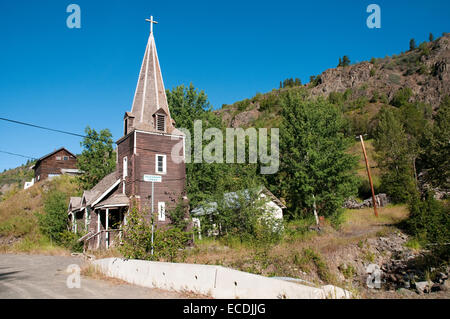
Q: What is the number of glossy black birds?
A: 0